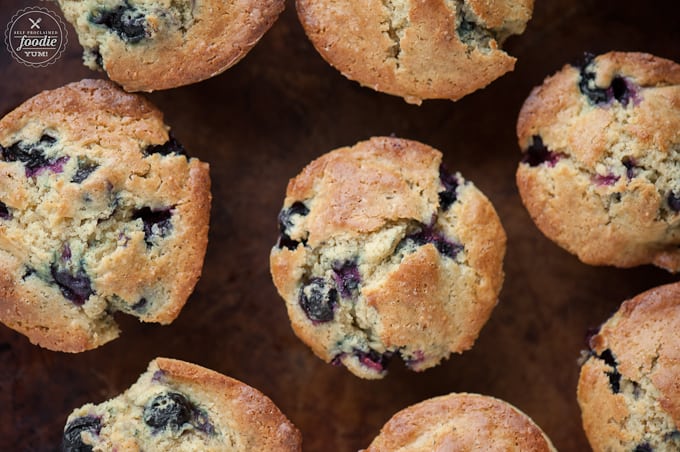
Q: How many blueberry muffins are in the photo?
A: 8